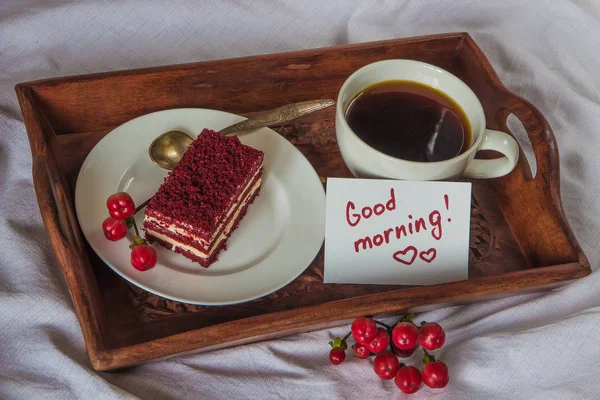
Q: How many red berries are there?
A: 13